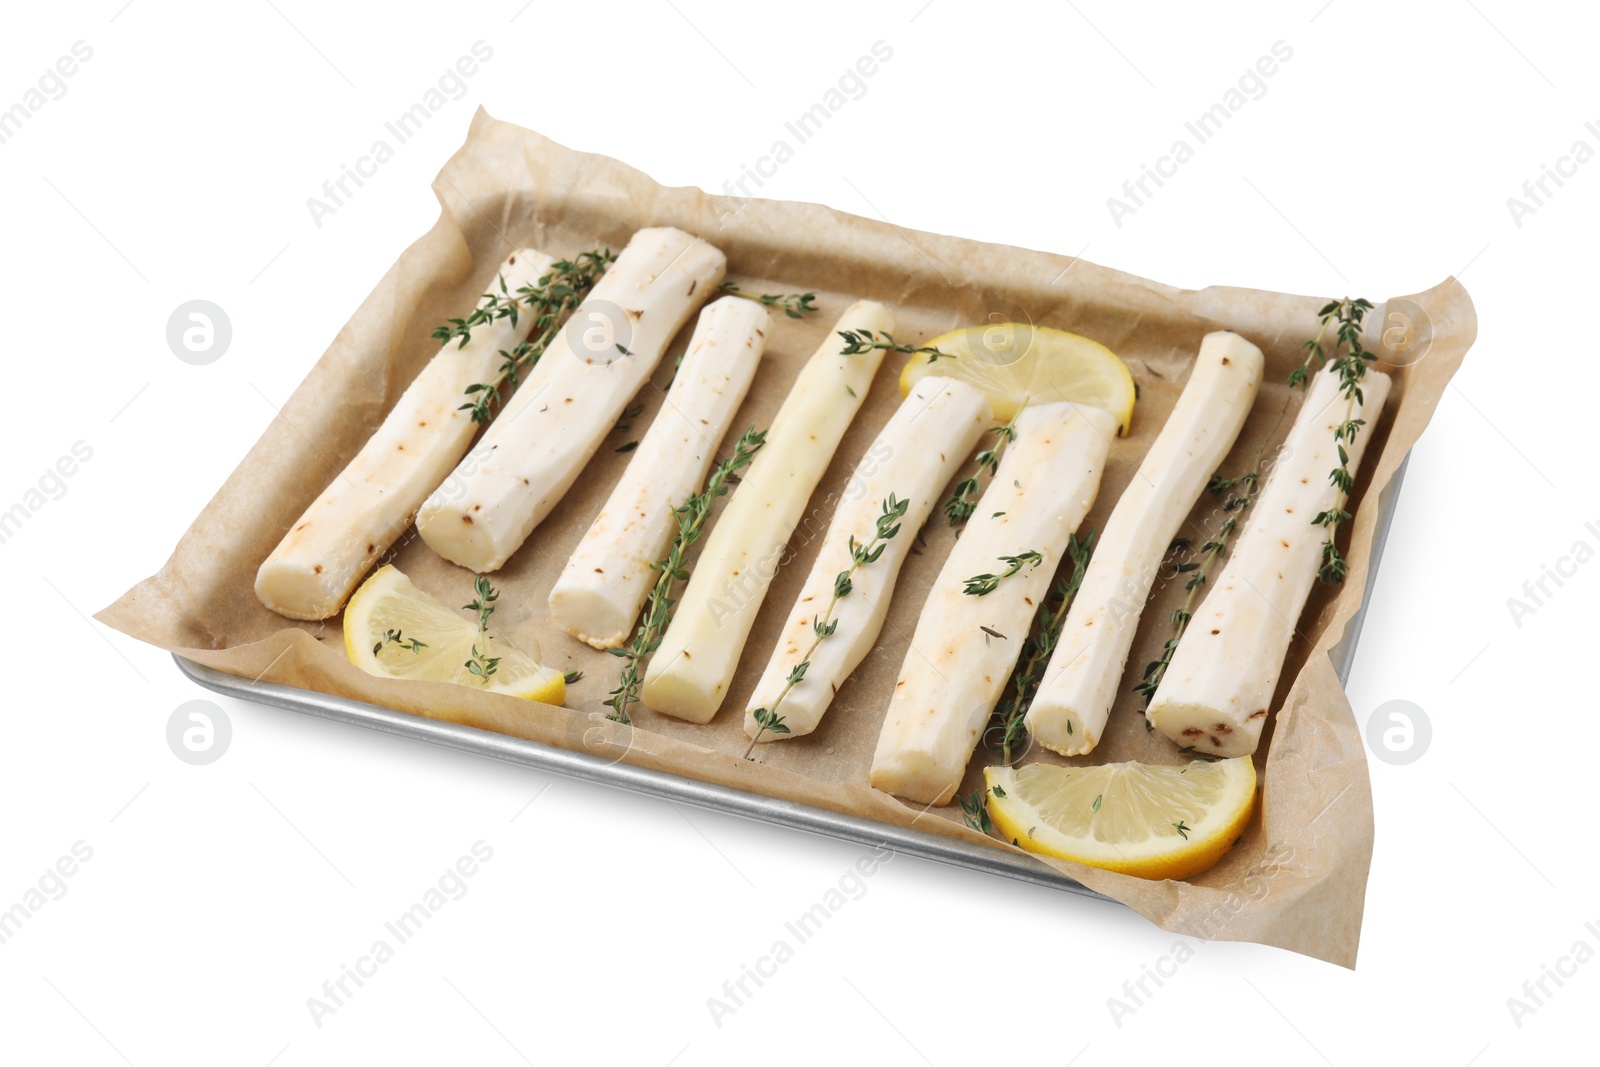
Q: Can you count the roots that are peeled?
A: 8